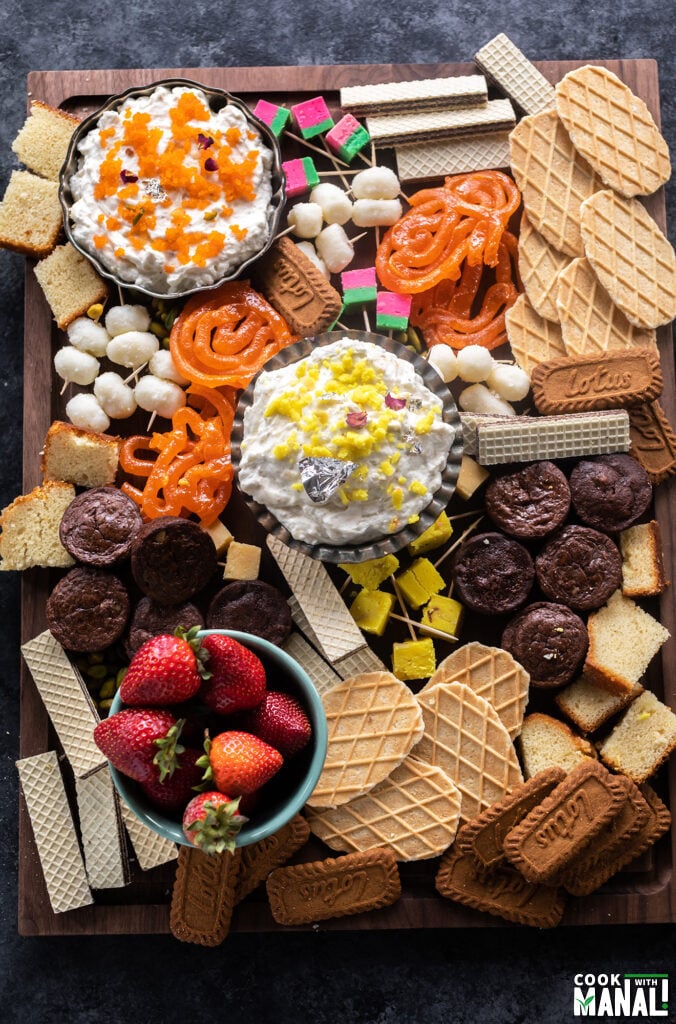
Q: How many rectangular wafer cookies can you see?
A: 13